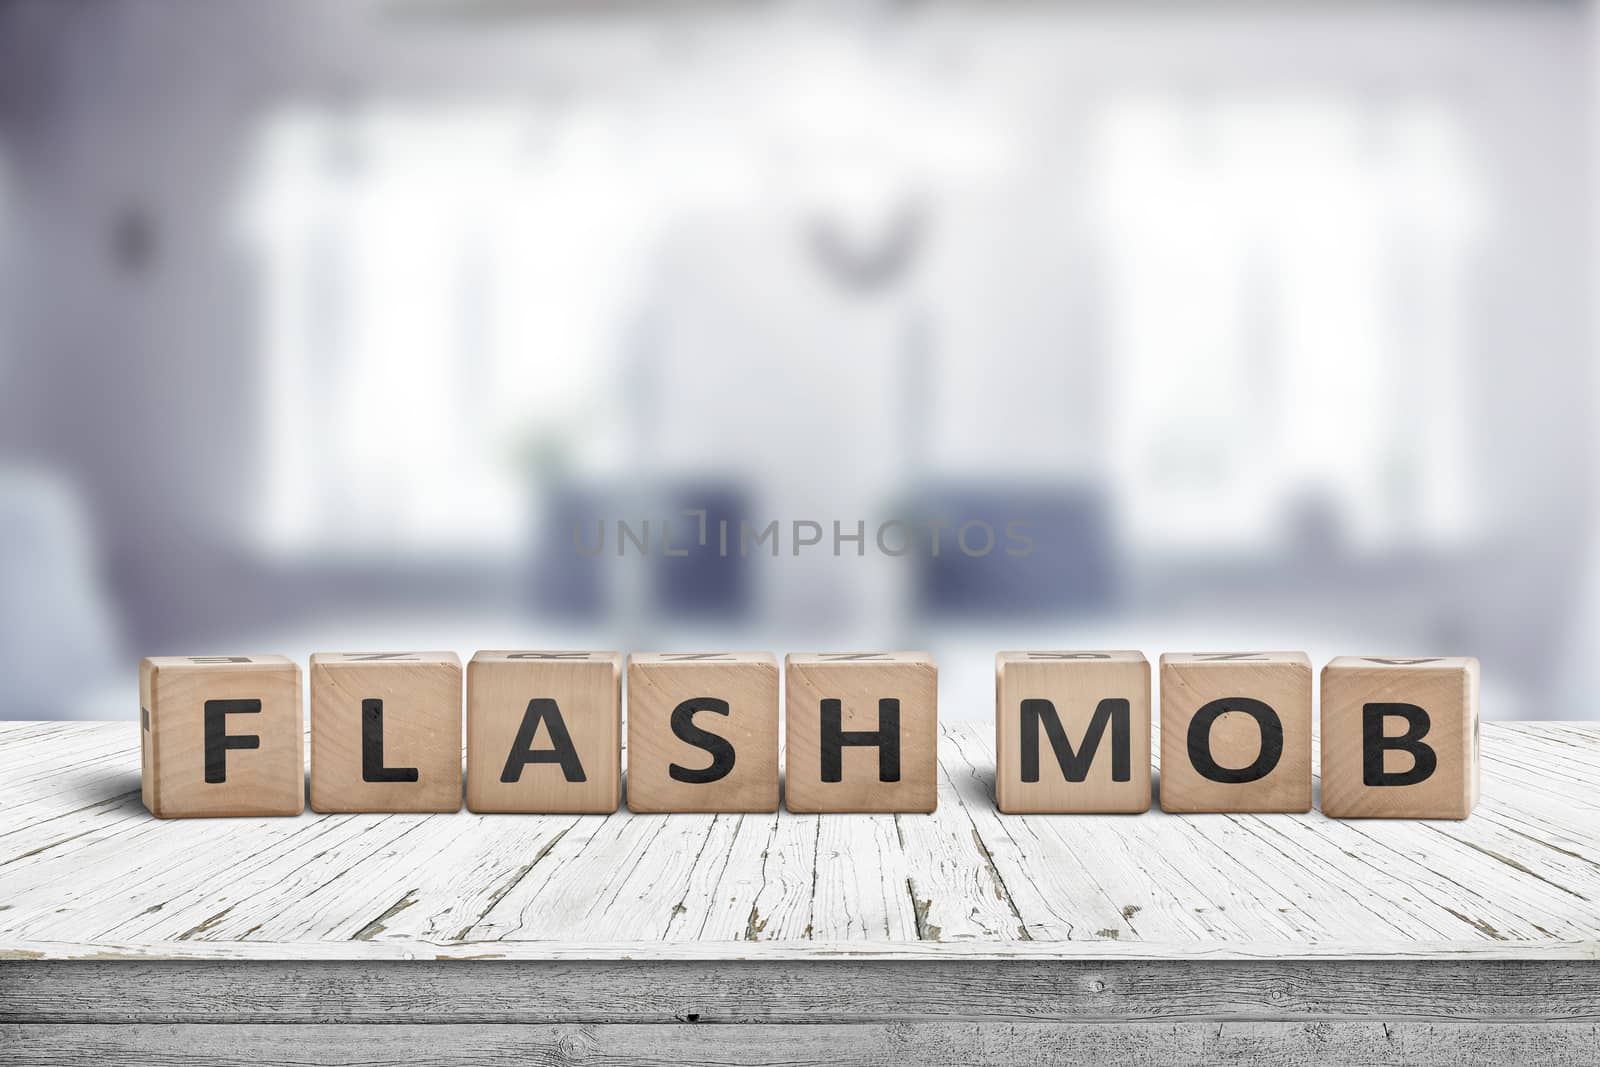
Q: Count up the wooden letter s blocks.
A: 1